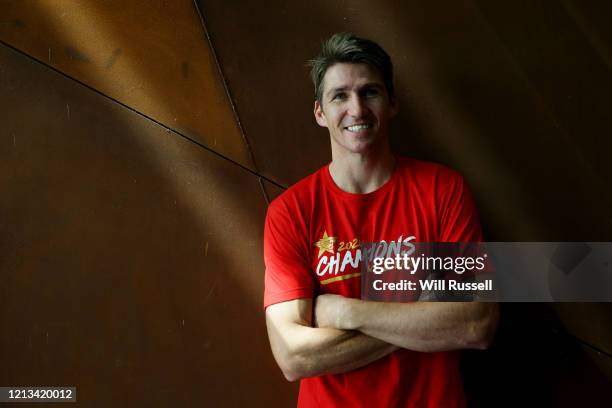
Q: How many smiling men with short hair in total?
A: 1